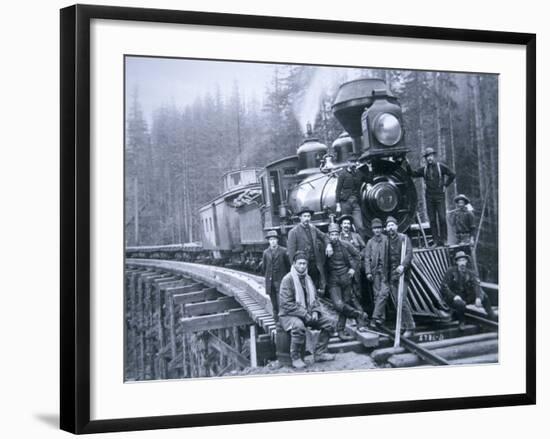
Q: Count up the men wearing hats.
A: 10